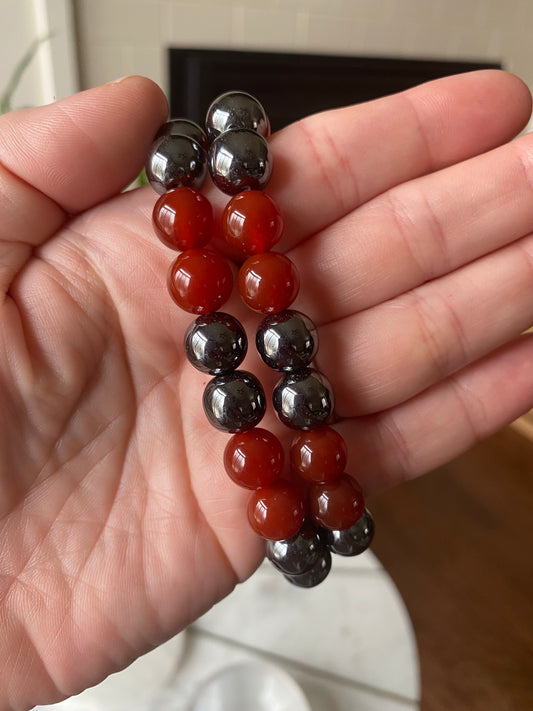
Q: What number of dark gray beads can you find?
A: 11